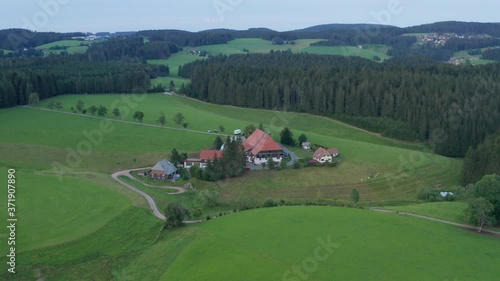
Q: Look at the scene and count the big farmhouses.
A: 1